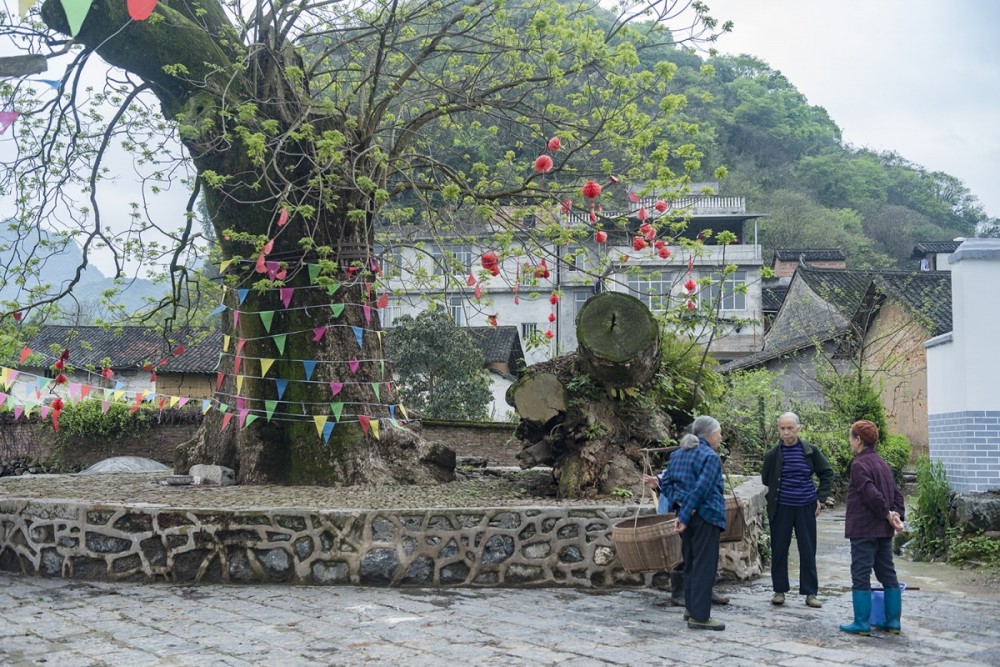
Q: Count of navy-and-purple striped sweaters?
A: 1